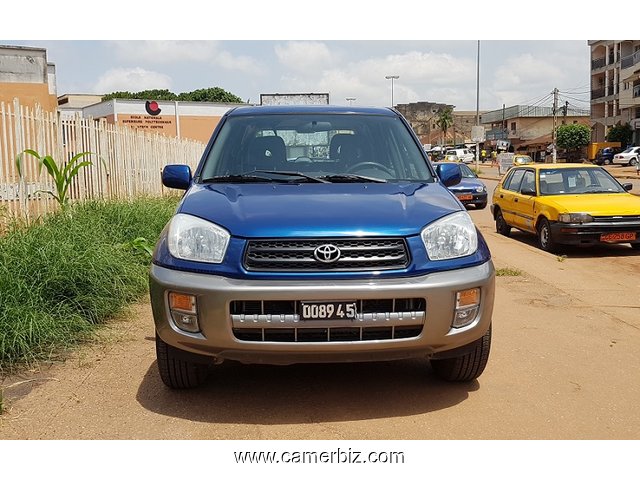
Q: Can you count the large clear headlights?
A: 2